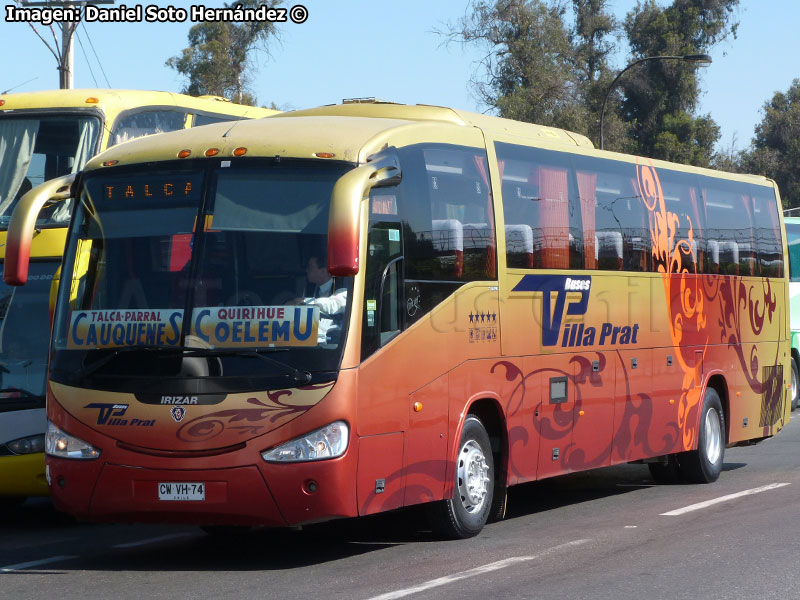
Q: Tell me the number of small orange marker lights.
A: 12